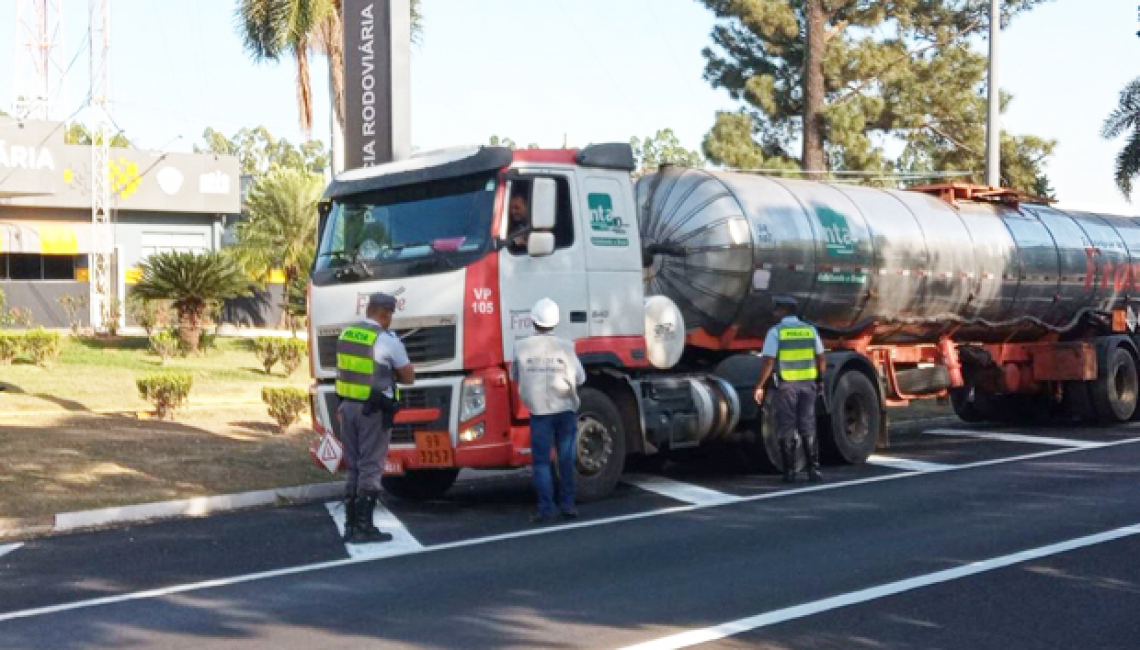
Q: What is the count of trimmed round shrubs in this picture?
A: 7